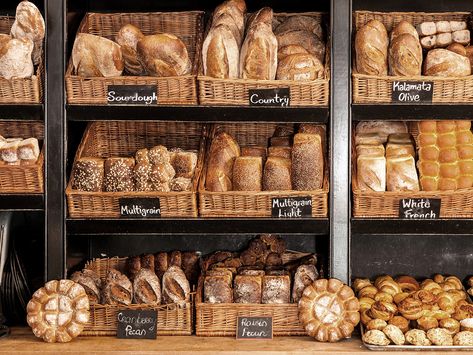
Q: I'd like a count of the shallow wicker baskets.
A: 10